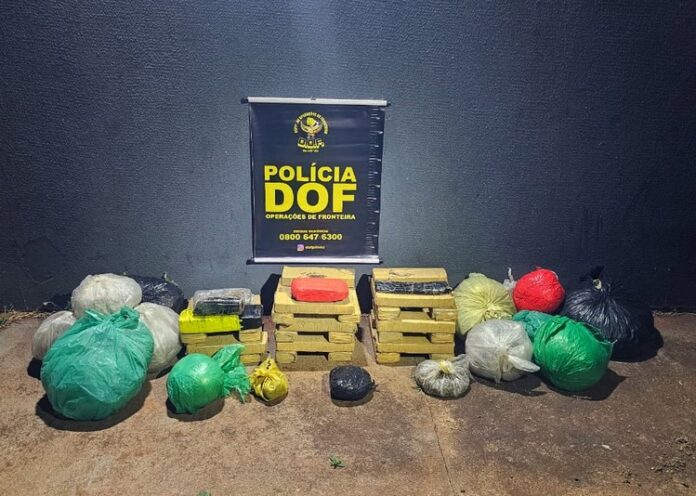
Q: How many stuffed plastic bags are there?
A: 15